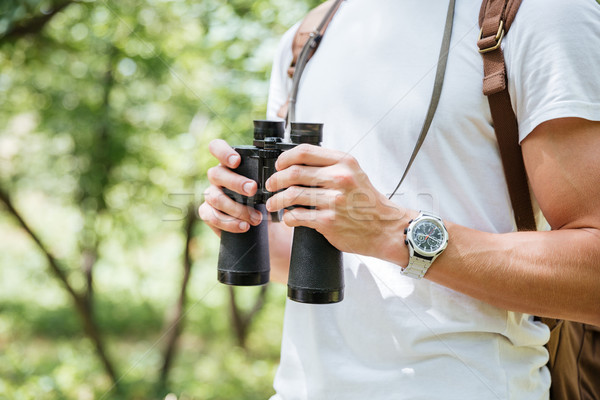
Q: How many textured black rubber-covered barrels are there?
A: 2